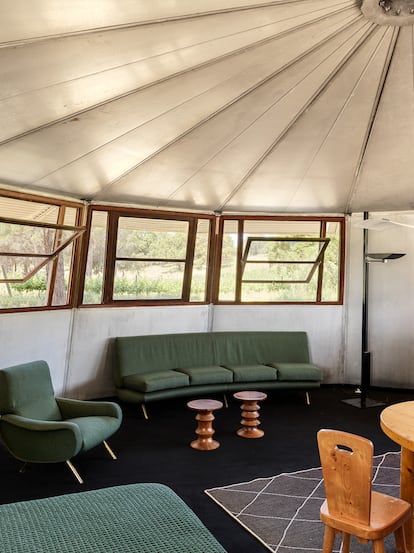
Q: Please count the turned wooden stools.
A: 2